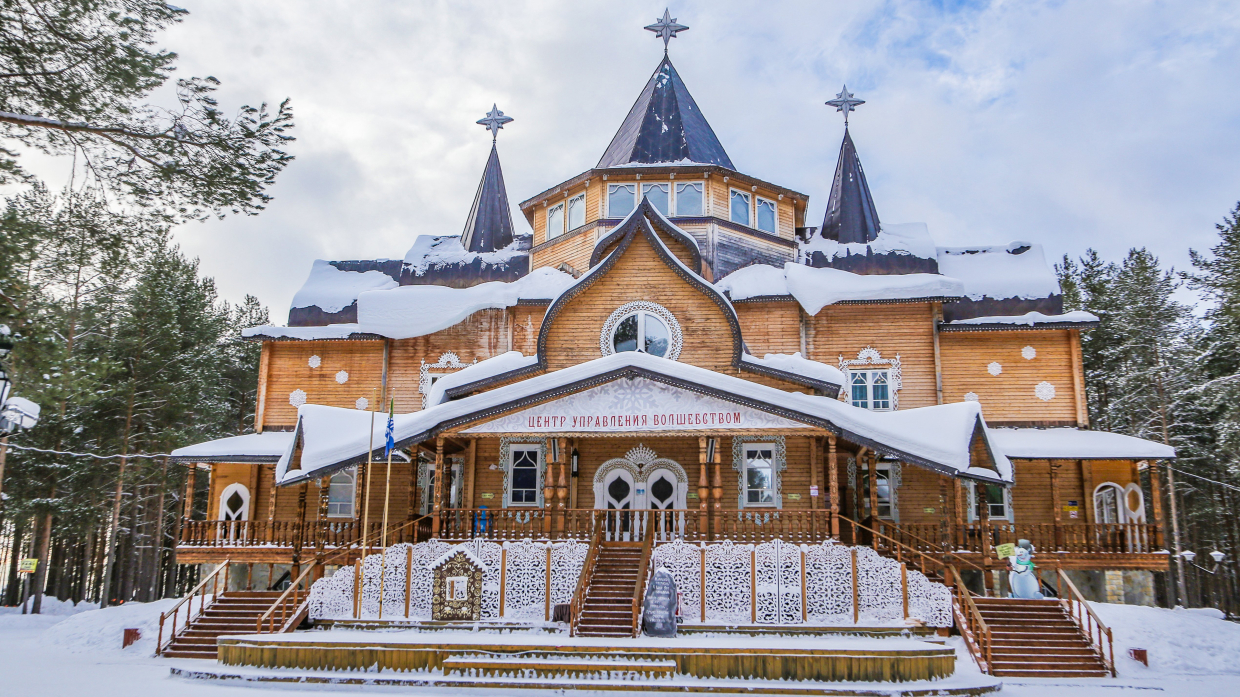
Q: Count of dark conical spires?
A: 3